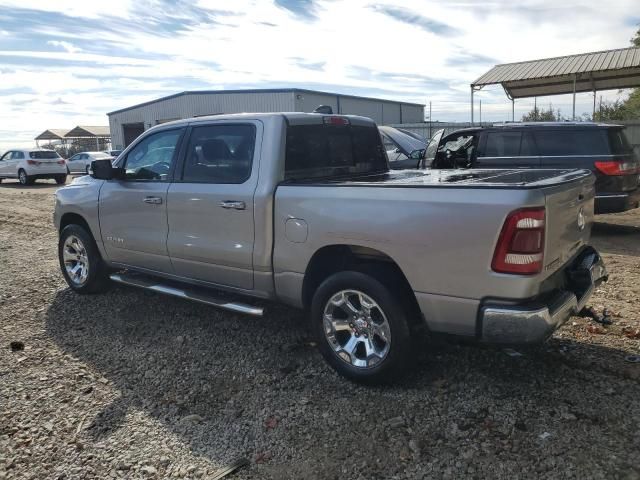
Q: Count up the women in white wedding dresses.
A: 0